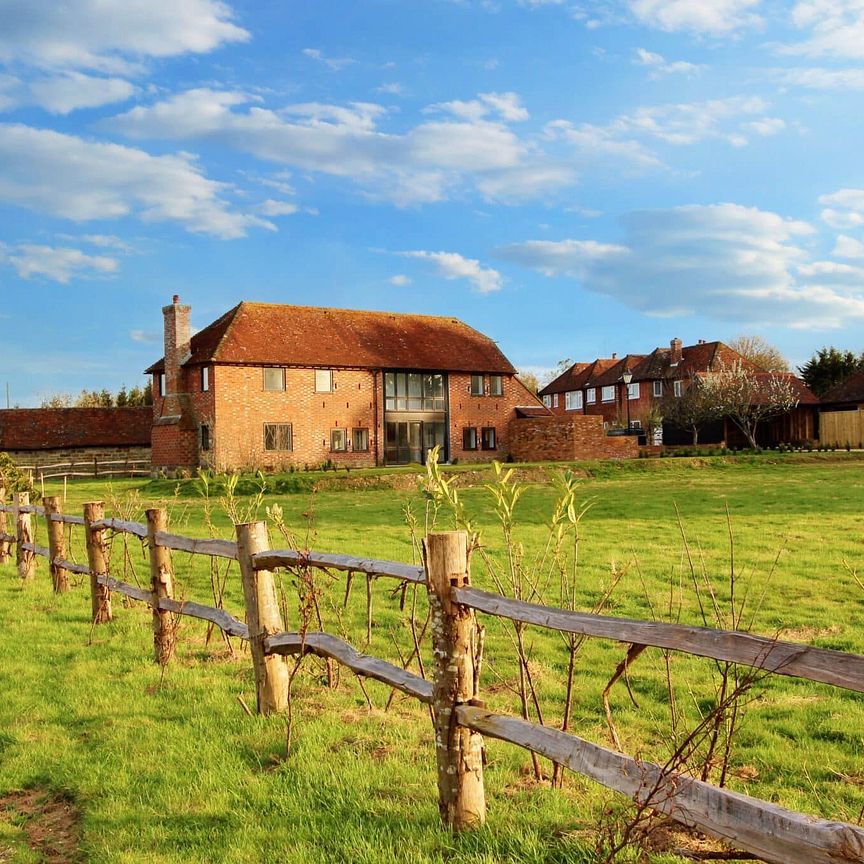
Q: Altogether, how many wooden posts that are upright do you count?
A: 7